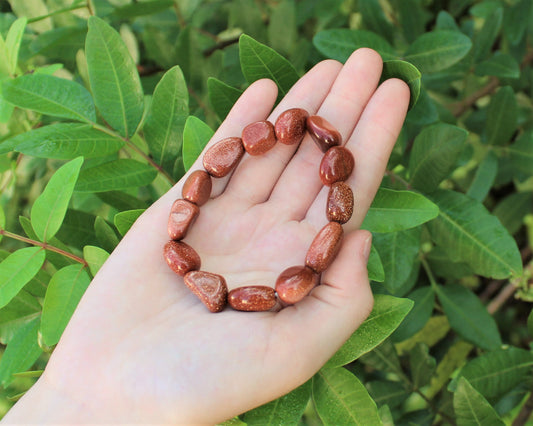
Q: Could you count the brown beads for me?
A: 13